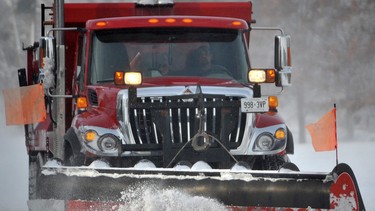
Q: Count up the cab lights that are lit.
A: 5